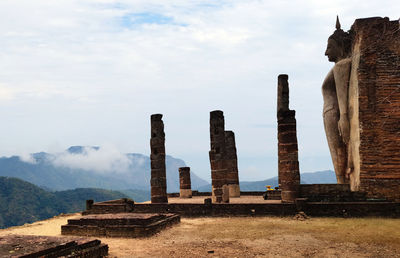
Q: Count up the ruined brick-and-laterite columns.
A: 5